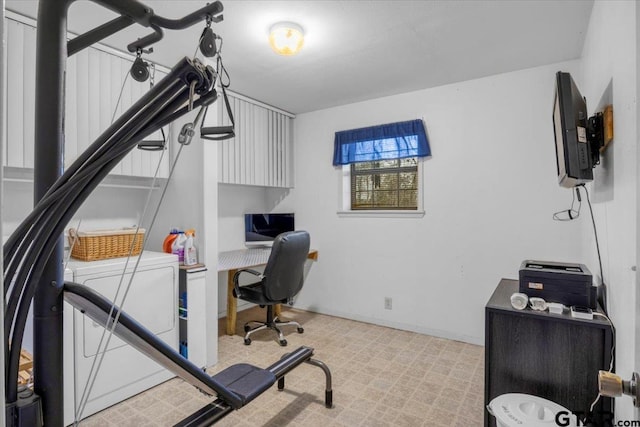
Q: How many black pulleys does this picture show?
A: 2